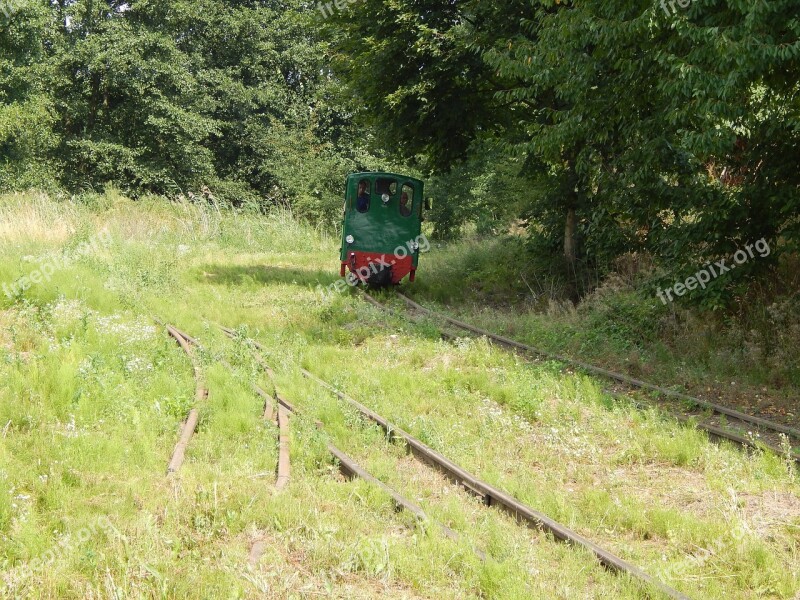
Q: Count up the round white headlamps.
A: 3